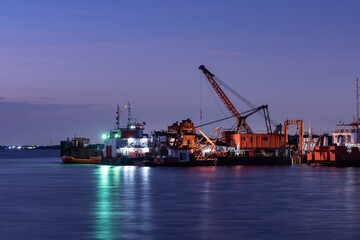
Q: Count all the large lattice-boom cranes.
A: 1